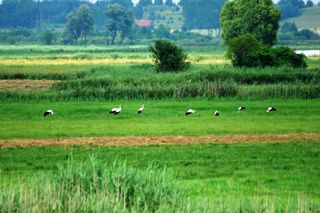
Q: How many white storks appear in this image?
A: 8